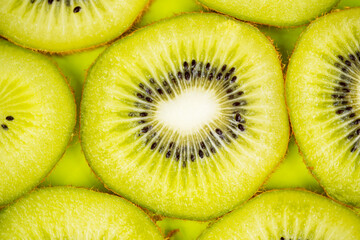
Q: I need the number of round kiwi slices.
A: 7